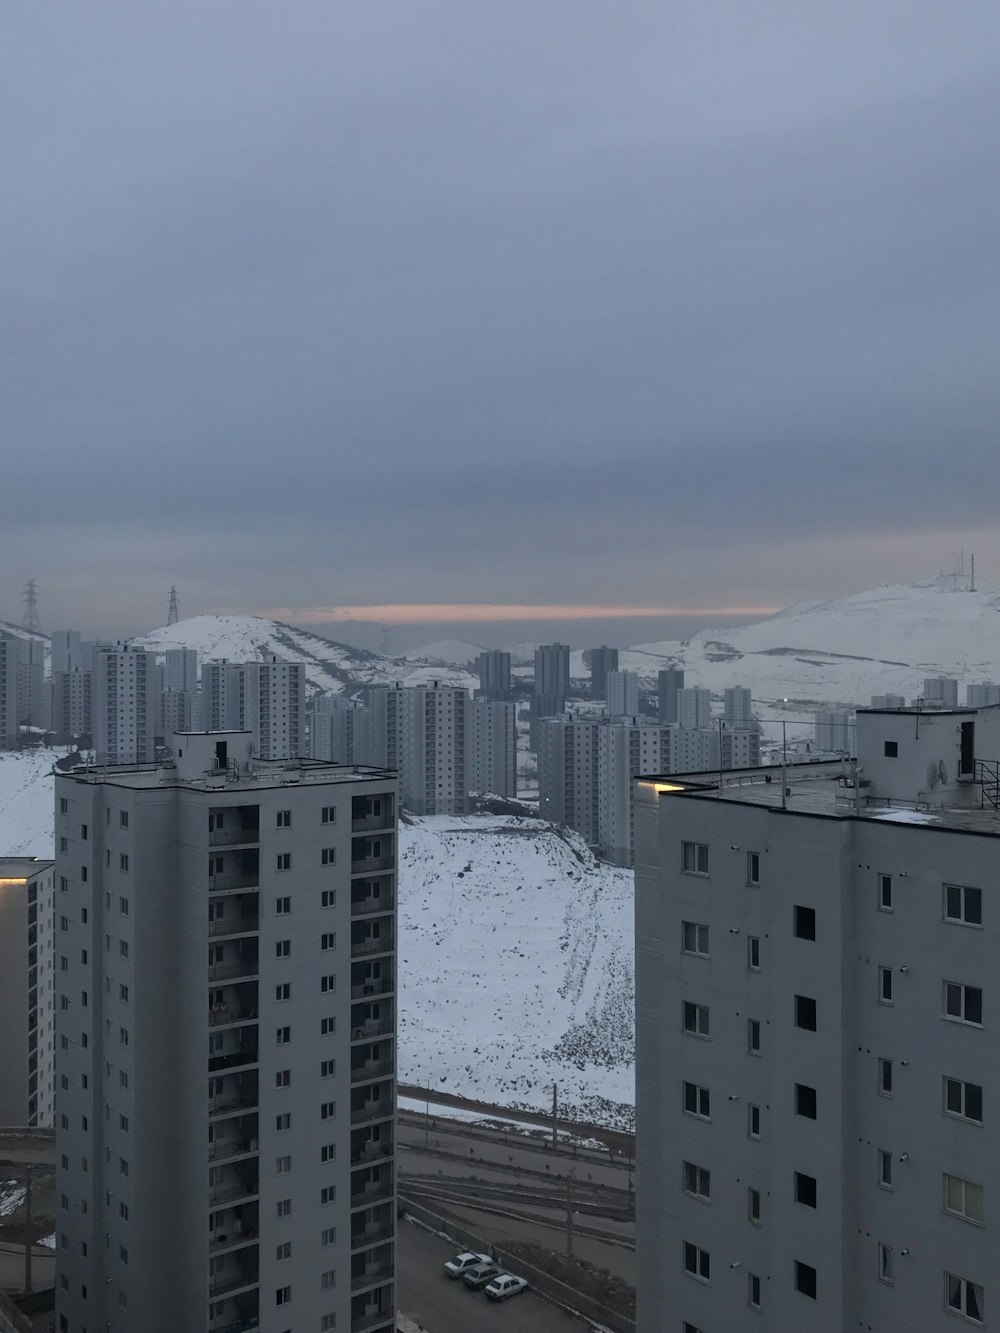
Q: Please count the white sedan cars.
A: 2